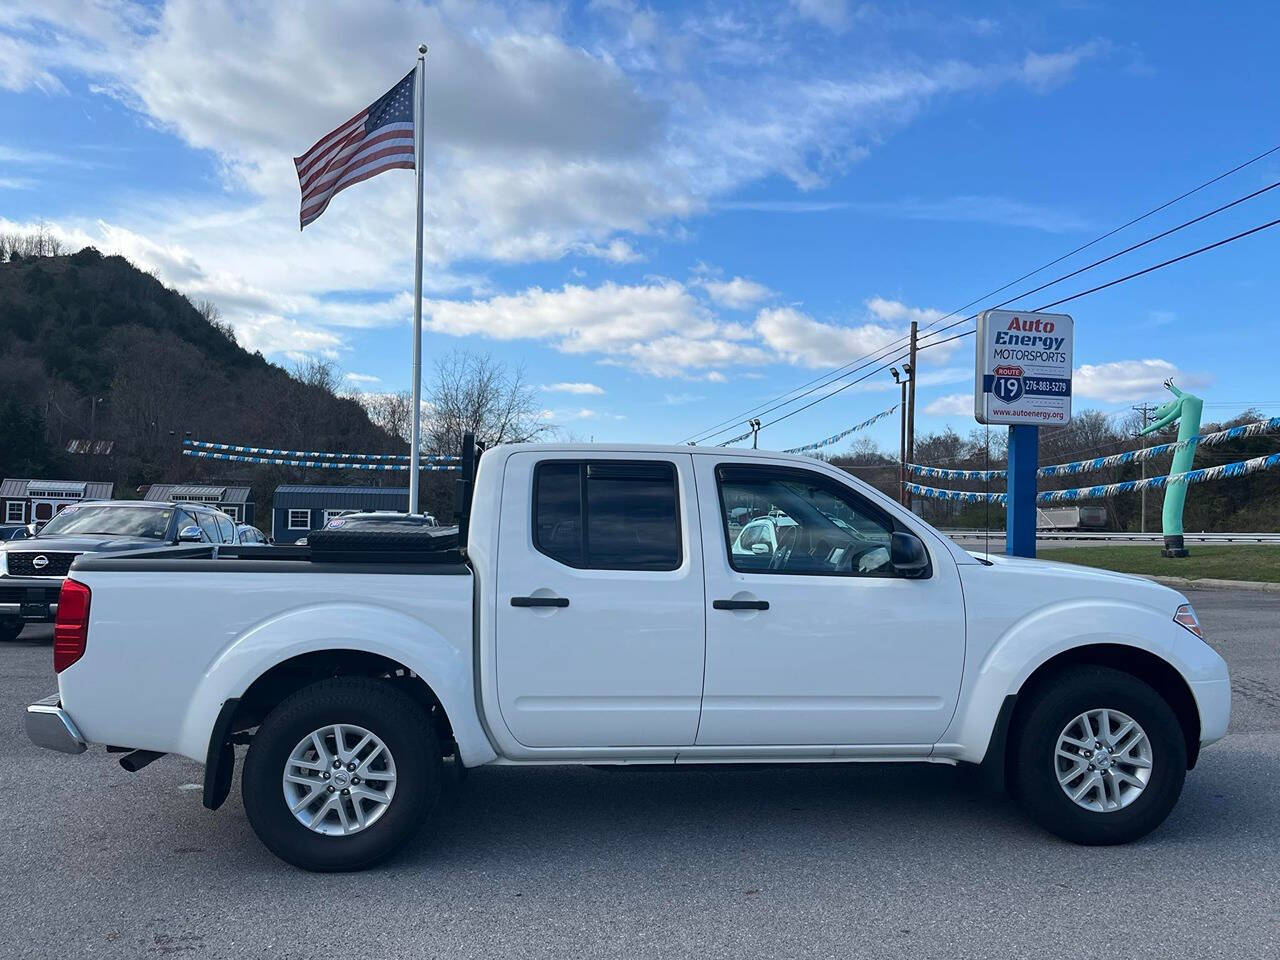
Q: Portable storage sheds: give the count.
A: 3